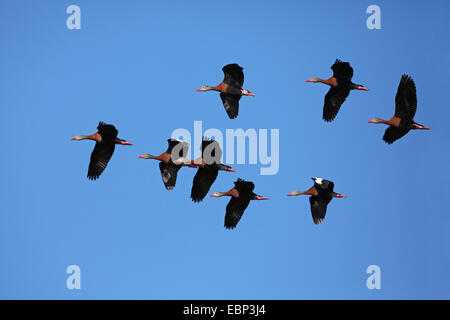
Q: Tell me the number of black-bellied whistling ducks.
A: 8